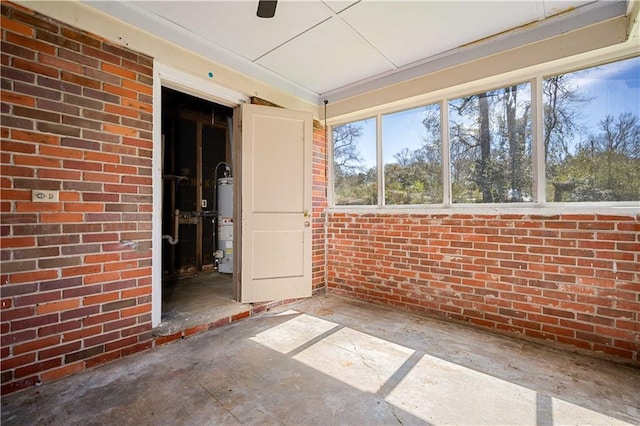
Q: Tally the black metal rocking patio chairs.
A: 0